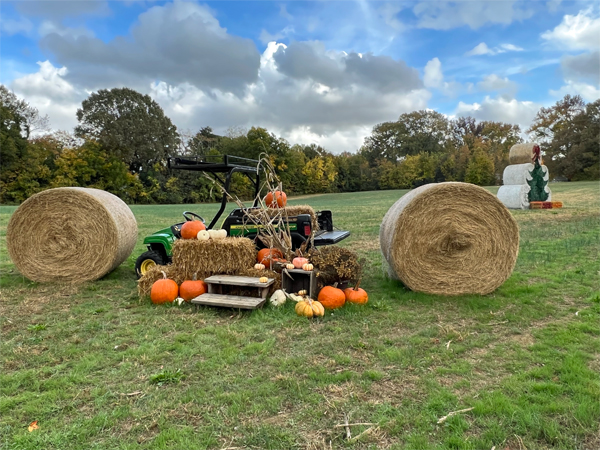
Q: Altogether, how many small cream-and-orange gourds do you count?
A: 5